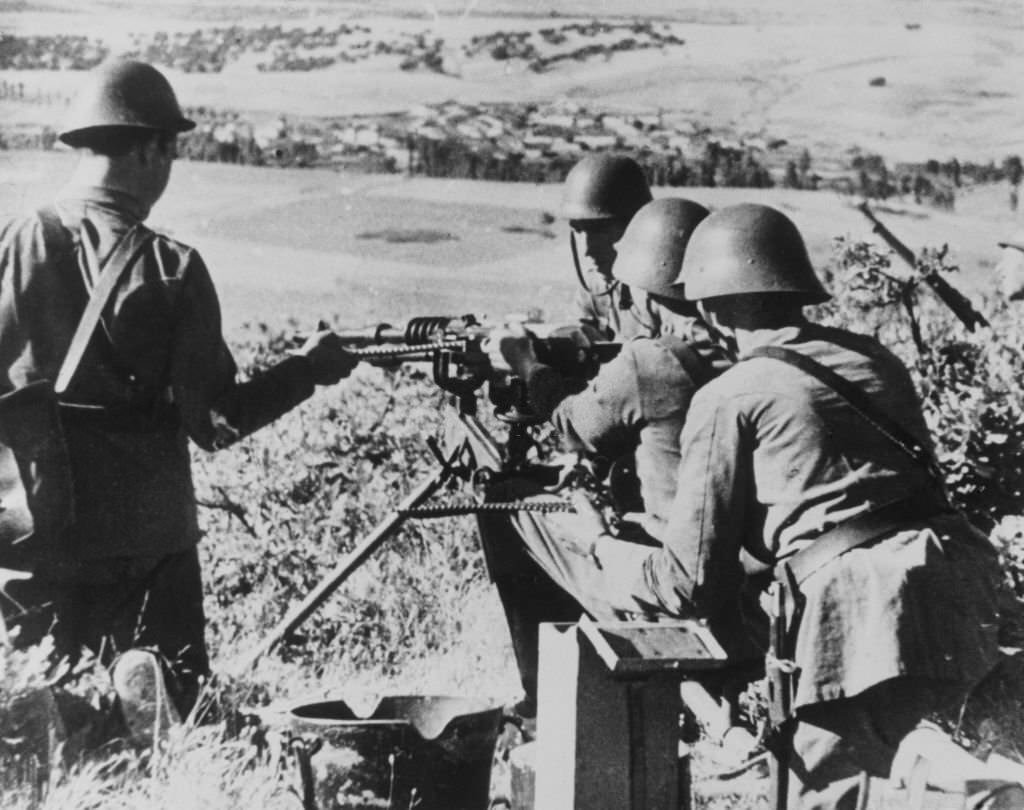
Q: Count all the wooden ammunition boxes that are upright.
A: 1